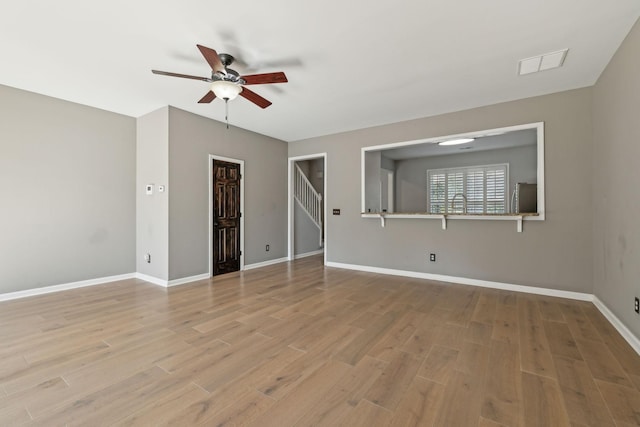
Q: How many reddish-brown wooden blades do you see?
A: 5